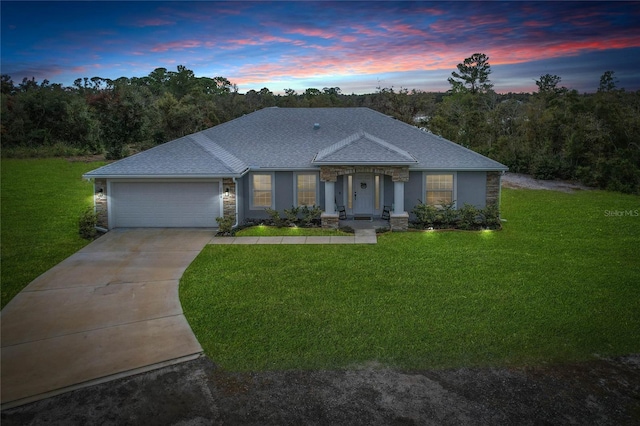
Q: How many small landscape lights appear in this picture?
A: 4